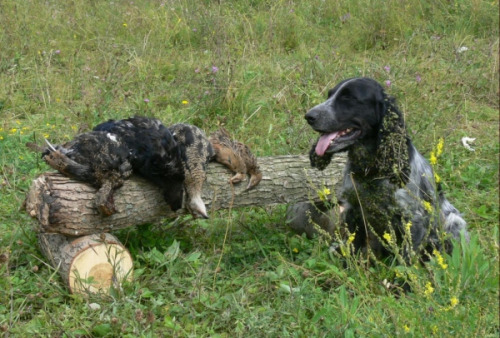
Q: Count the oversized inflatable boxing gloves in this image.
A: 0